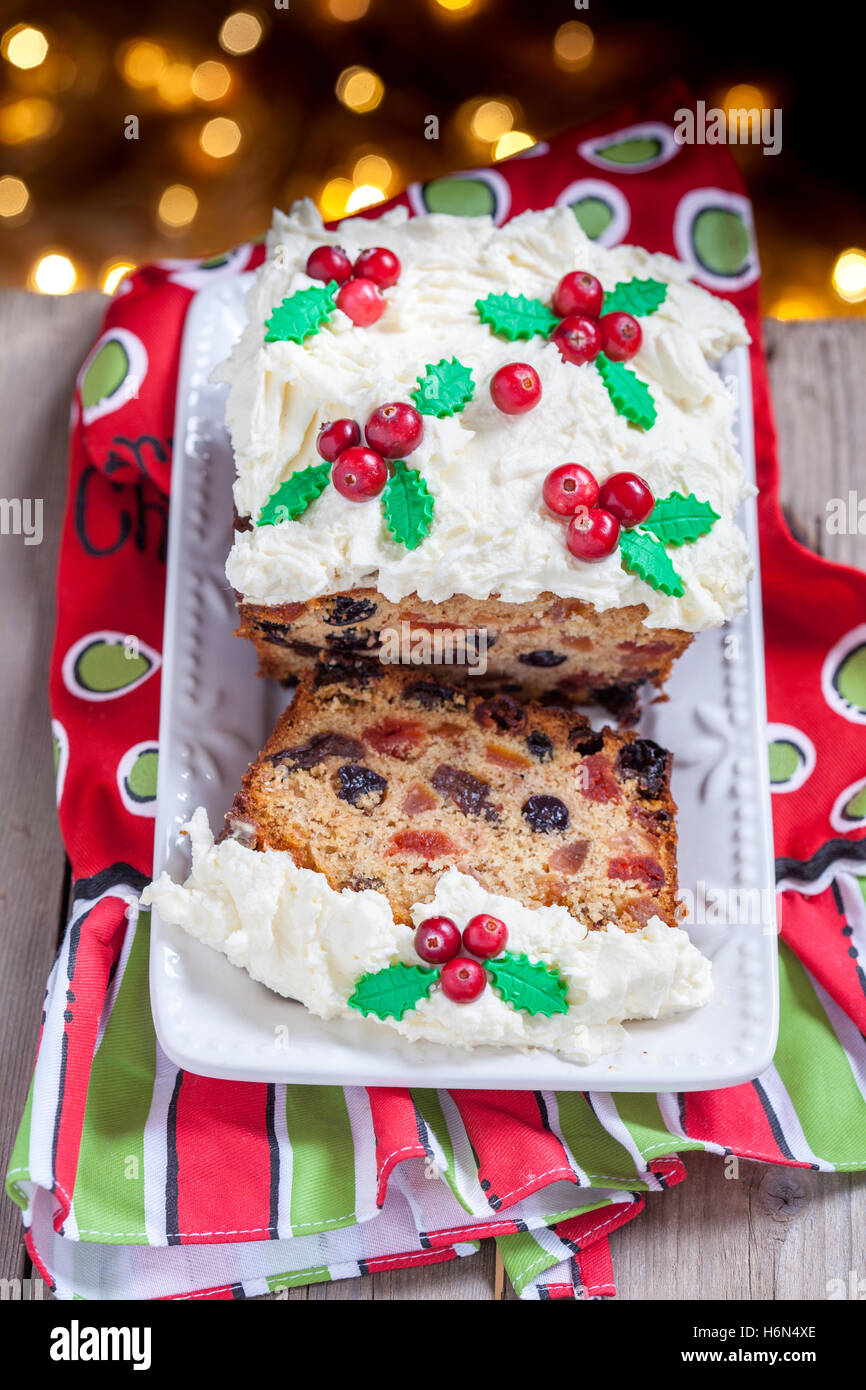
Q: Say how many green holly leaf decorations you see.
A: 11